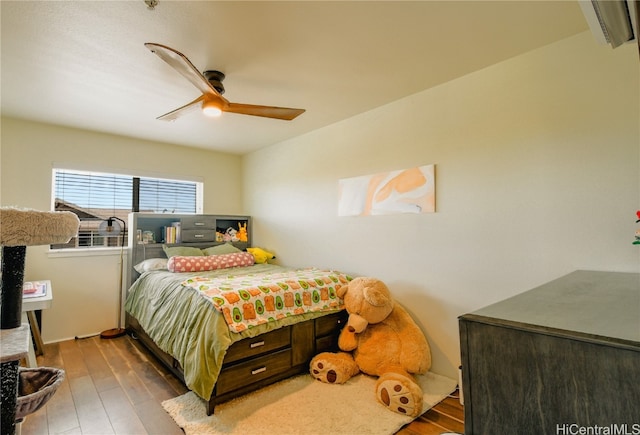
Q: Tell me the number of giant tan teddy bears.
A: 1